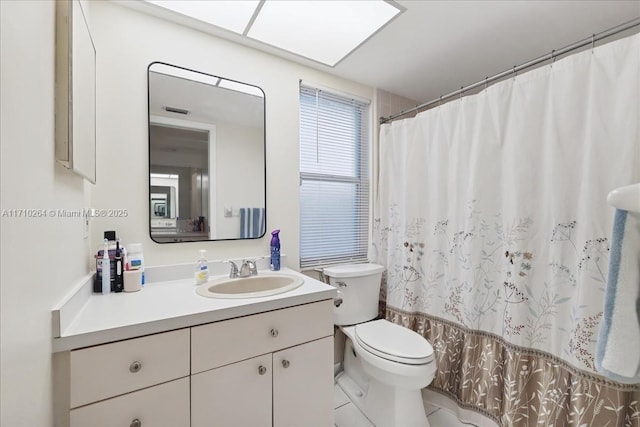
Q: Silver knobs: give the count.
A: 5